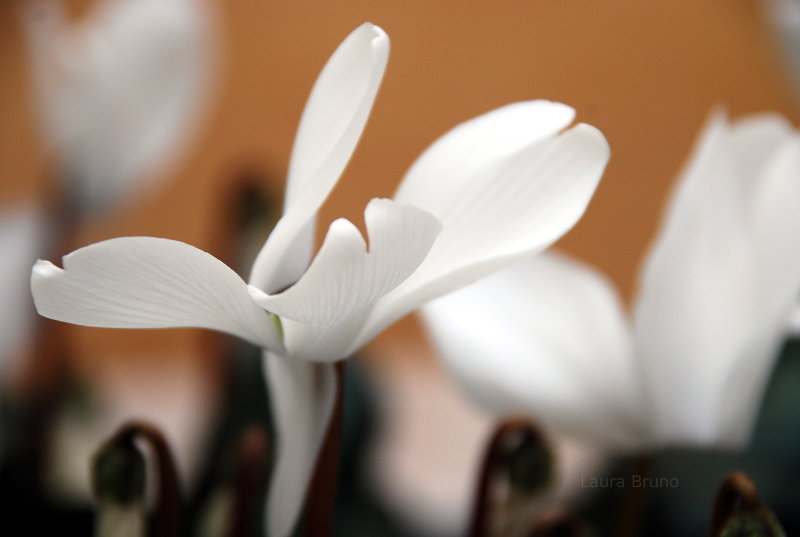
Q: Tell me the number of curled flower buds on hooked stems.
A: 3